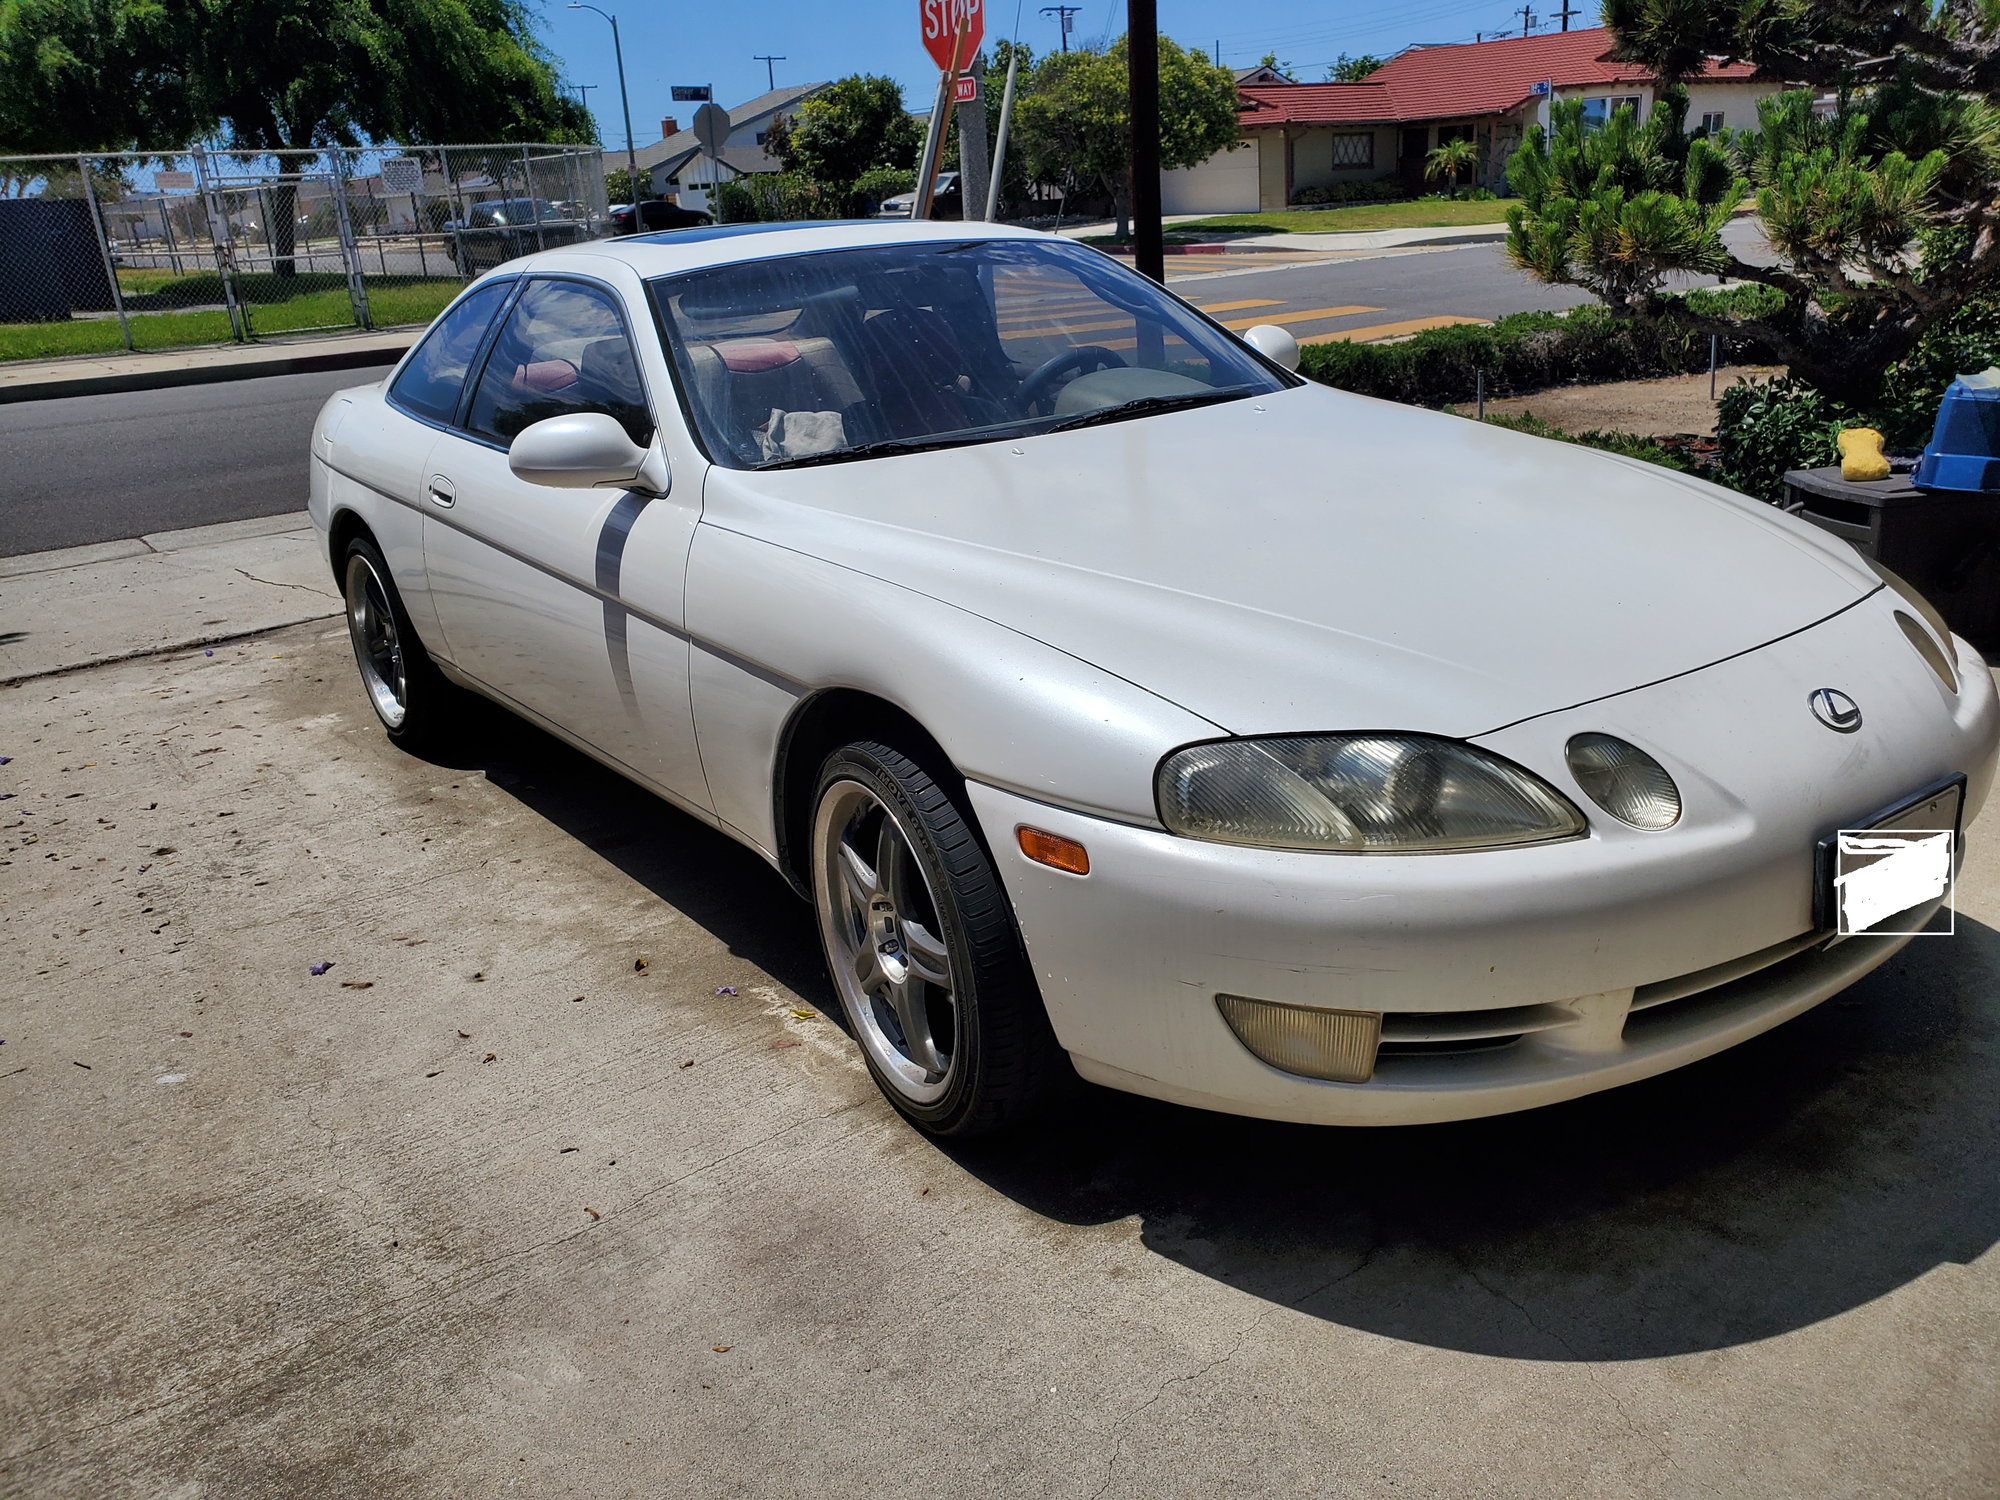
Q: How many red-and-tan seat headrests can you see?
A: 2